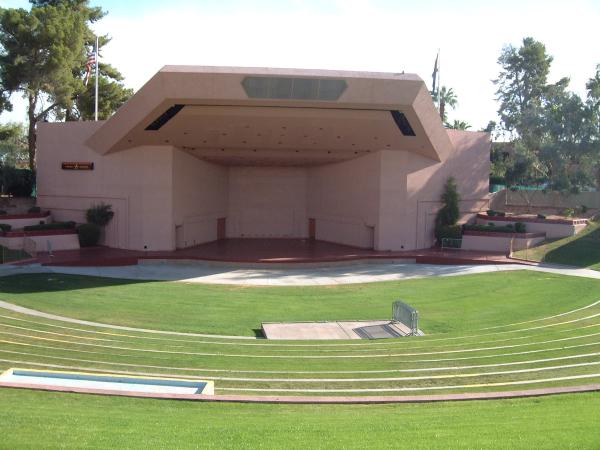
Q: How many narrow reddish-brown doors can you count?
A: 2